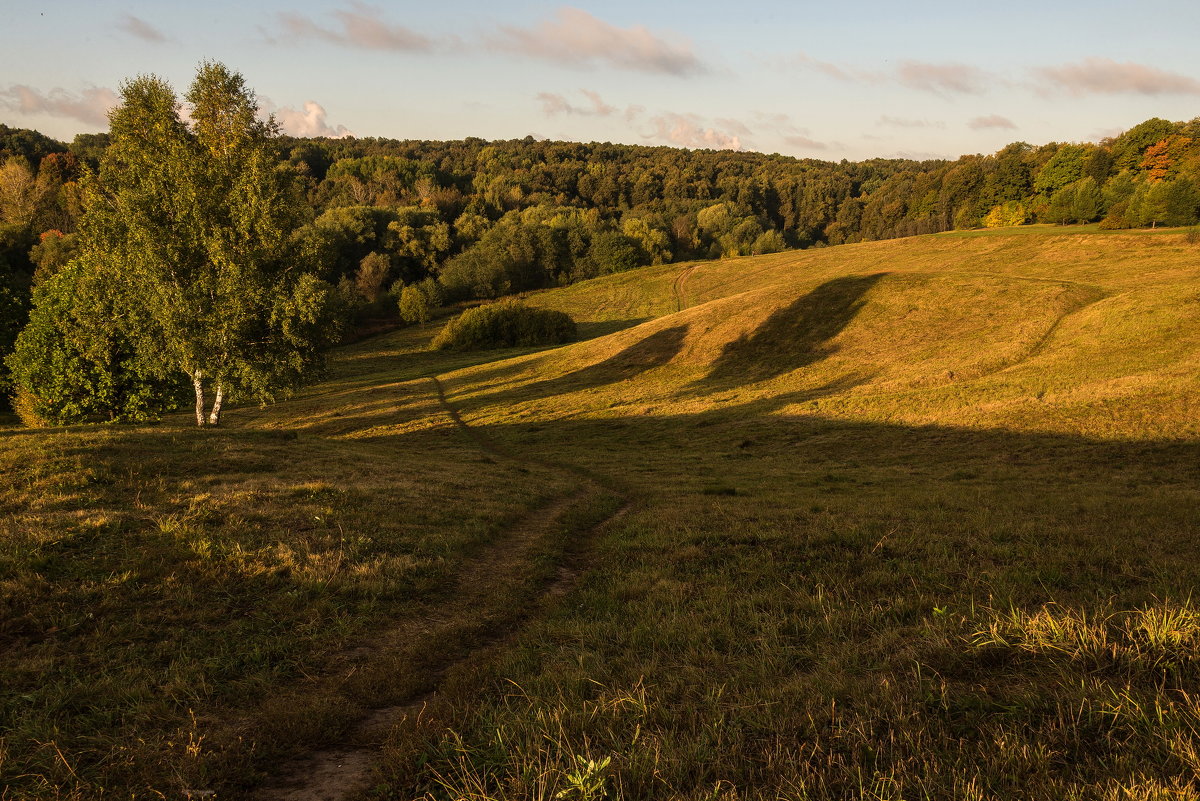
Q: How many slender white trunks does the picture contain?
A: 2